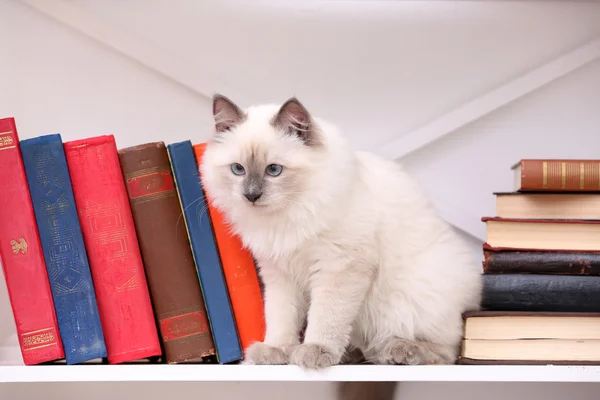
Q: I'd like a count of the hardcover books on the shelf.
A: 12